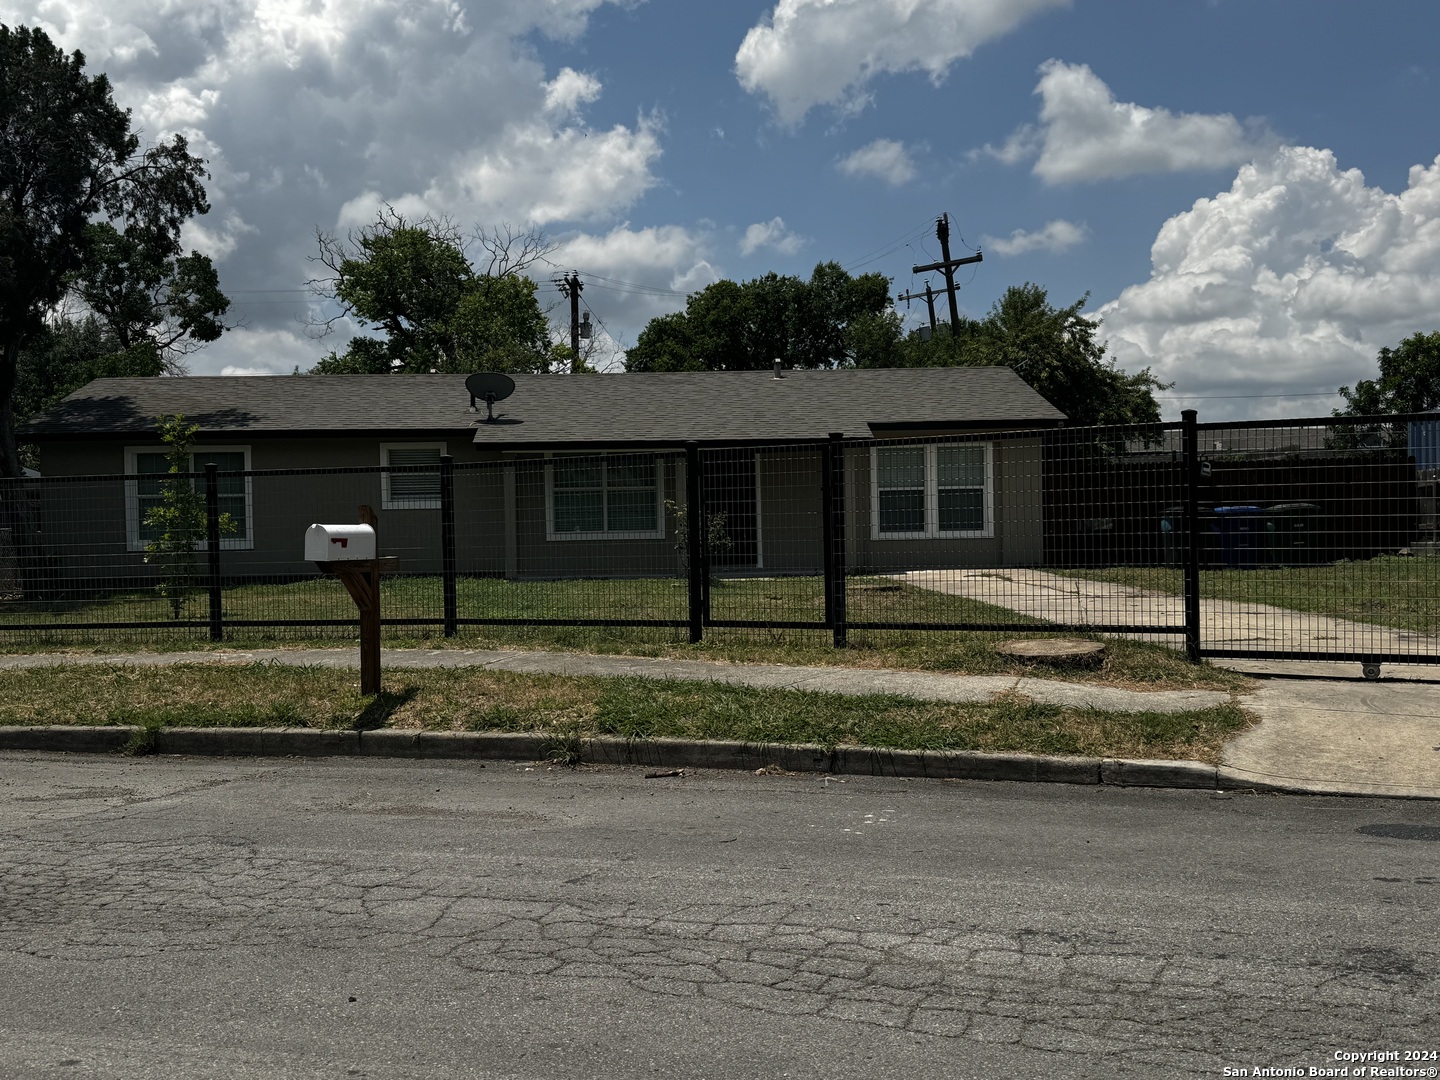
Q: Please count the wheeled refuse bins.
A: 3